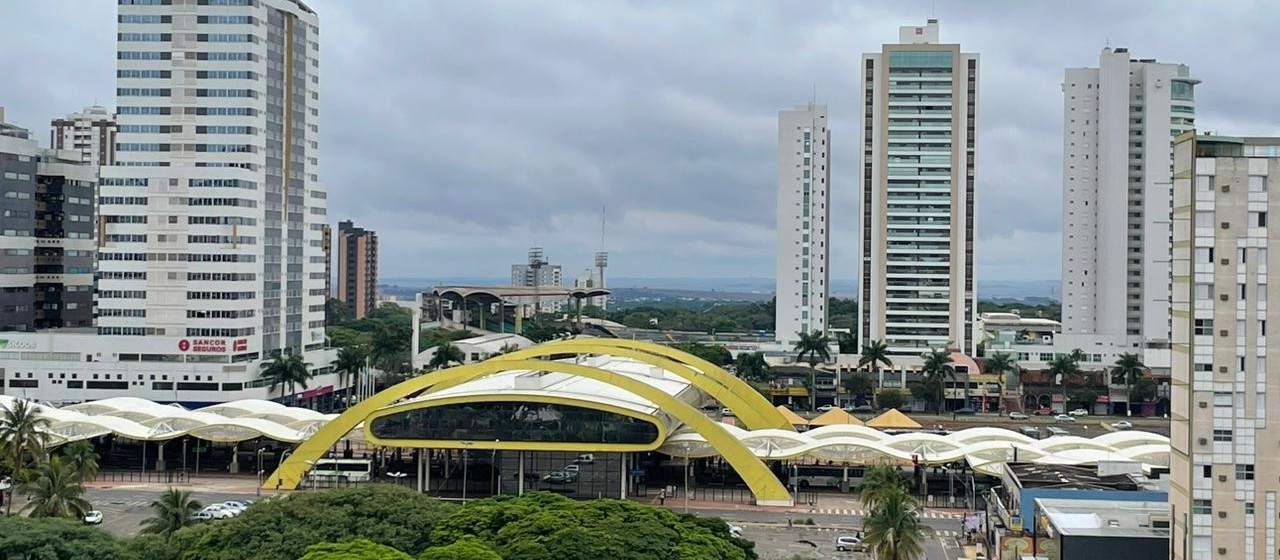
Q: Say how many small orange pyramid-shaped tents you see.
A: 3